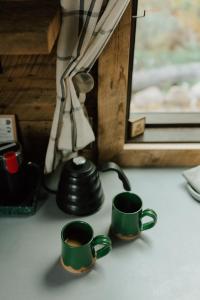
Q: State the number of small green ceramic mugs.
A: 2